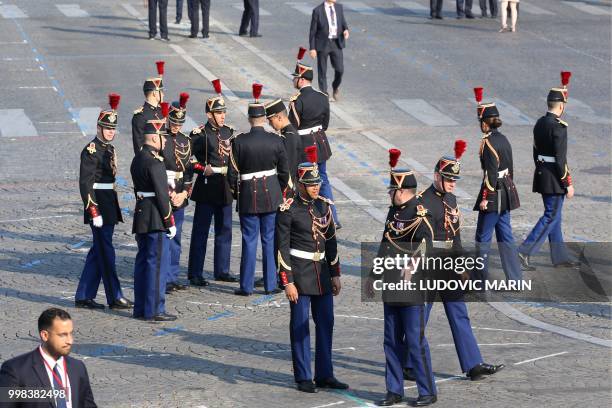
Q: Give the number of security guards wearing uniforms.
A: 13